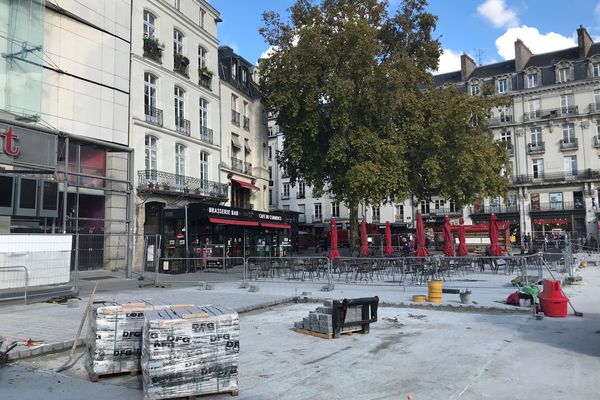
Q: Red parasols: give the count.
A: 7